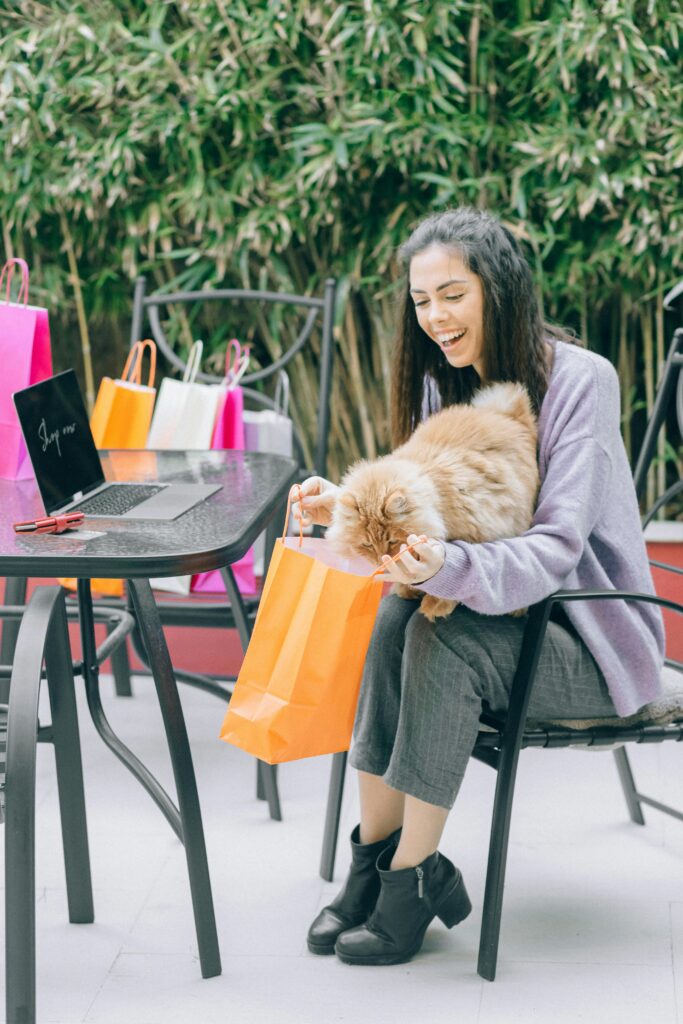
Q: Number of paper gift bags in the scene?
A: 6